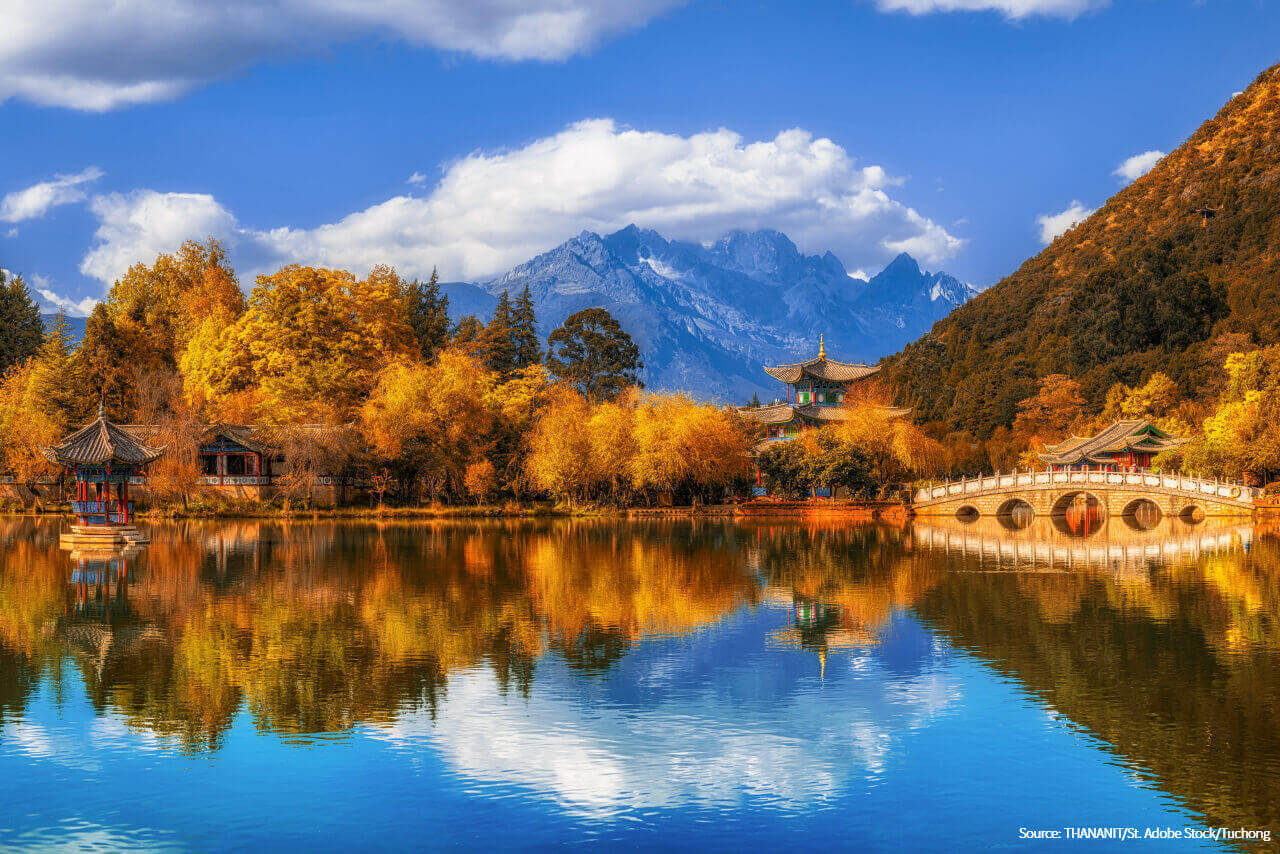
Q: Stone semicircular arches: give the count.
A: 5